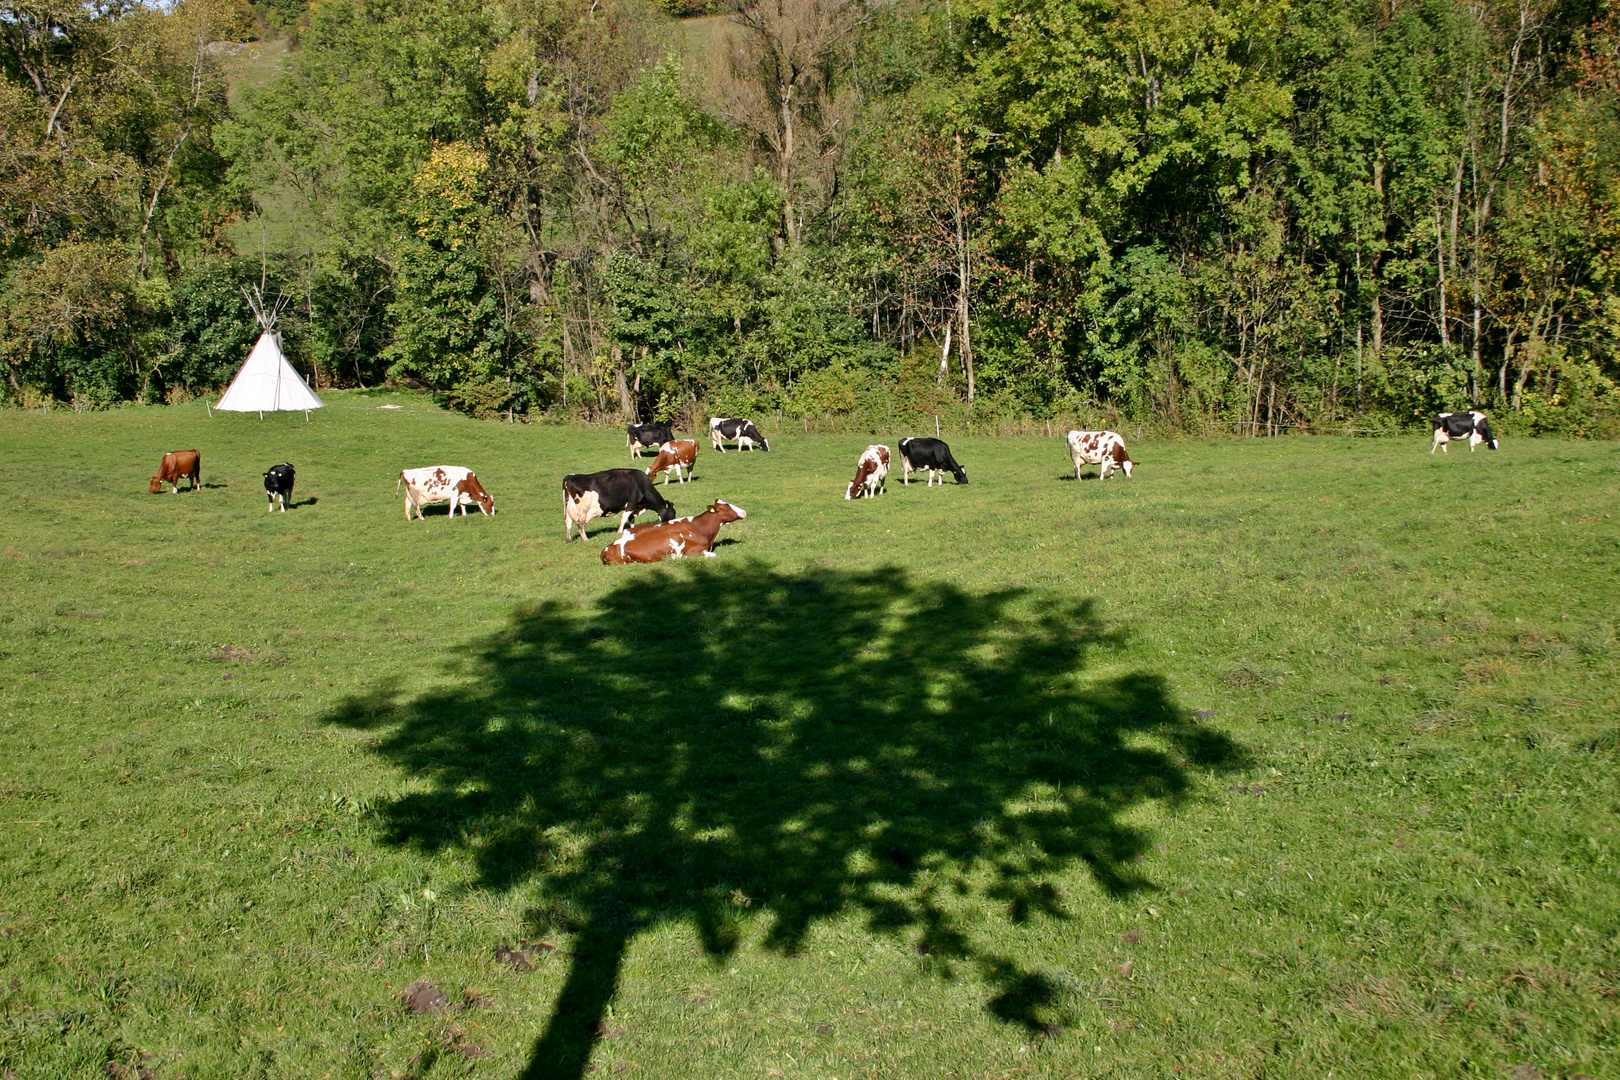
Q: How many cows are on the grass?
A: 12